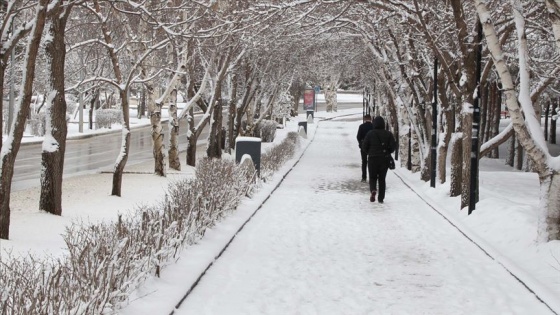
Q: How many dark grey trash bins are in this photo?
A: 3